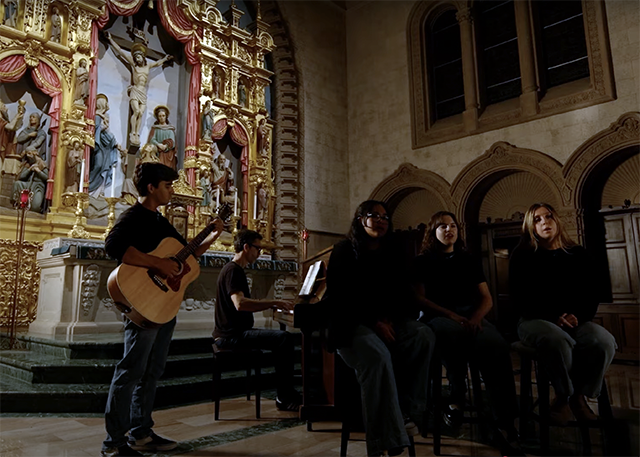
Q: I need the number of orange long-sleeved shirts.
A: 0